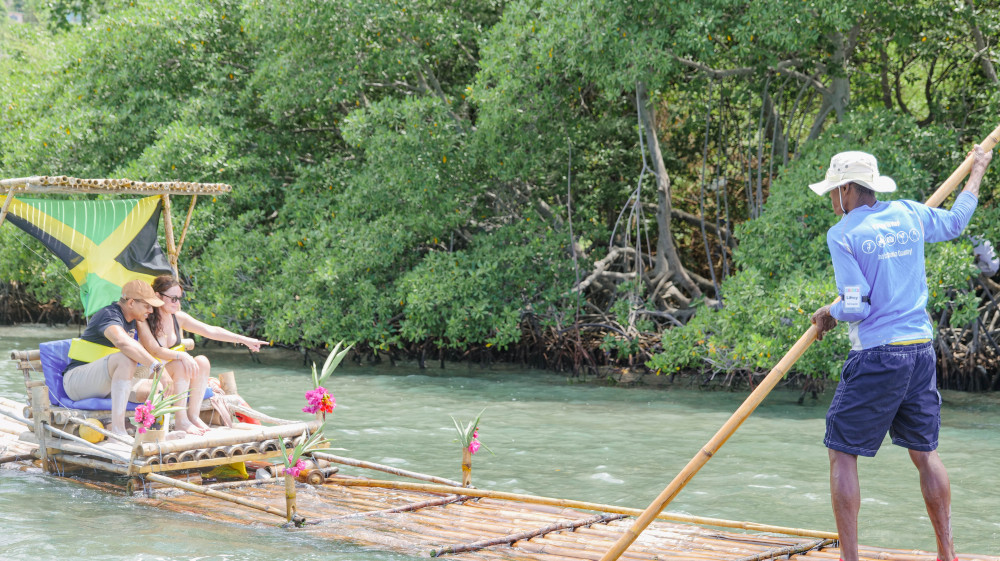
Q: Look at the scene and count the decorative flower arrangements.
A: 4